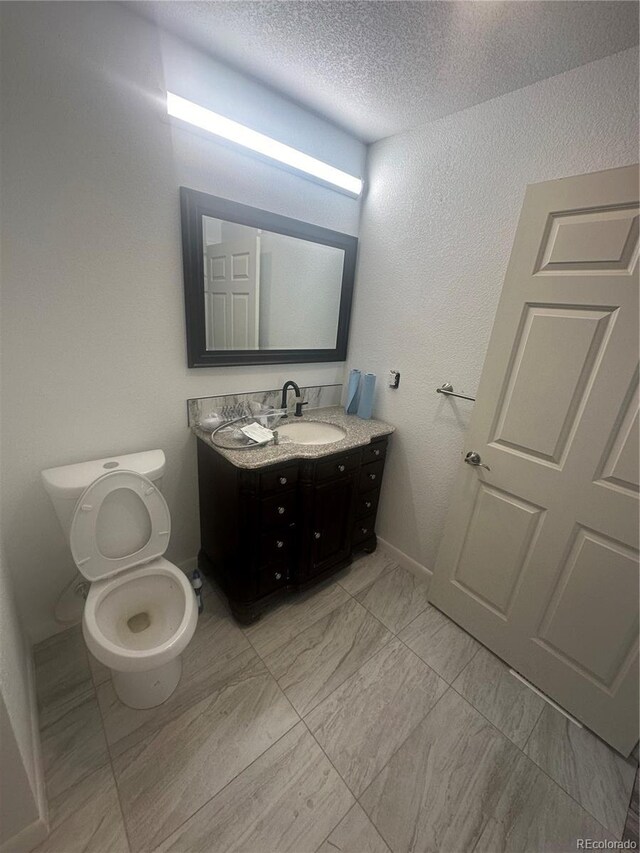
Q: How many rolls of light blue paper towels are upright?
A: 2